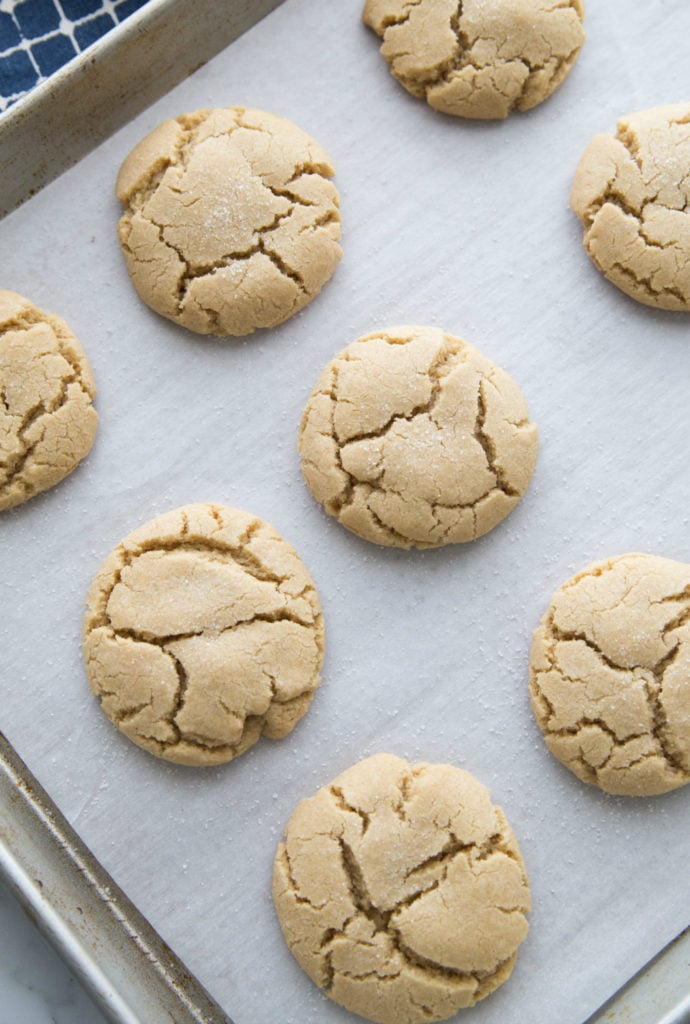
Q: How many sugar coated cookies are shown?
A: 8